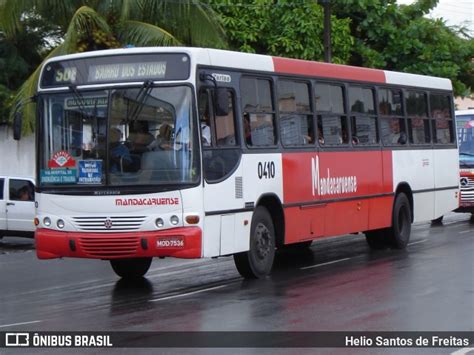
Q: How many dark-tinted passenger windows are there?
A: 7